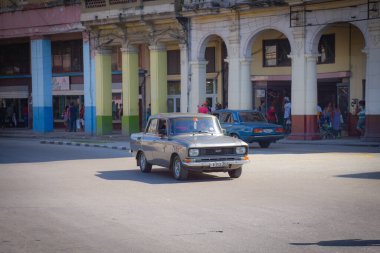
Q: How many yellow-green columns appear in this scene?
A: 3